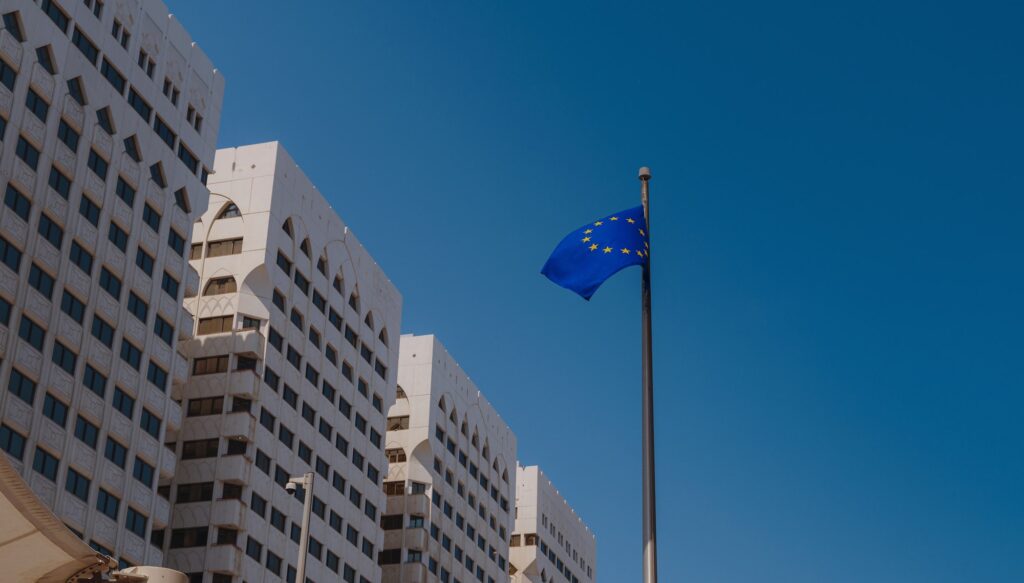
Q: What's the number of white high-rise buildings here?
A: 4